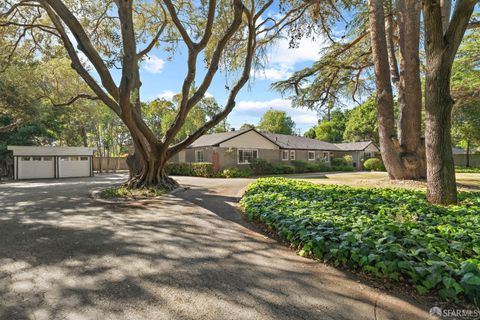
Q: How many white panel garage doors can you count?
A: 2